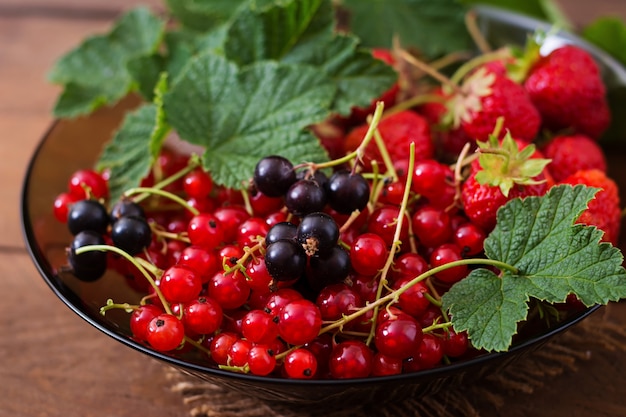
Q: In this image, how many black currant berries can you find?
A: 12